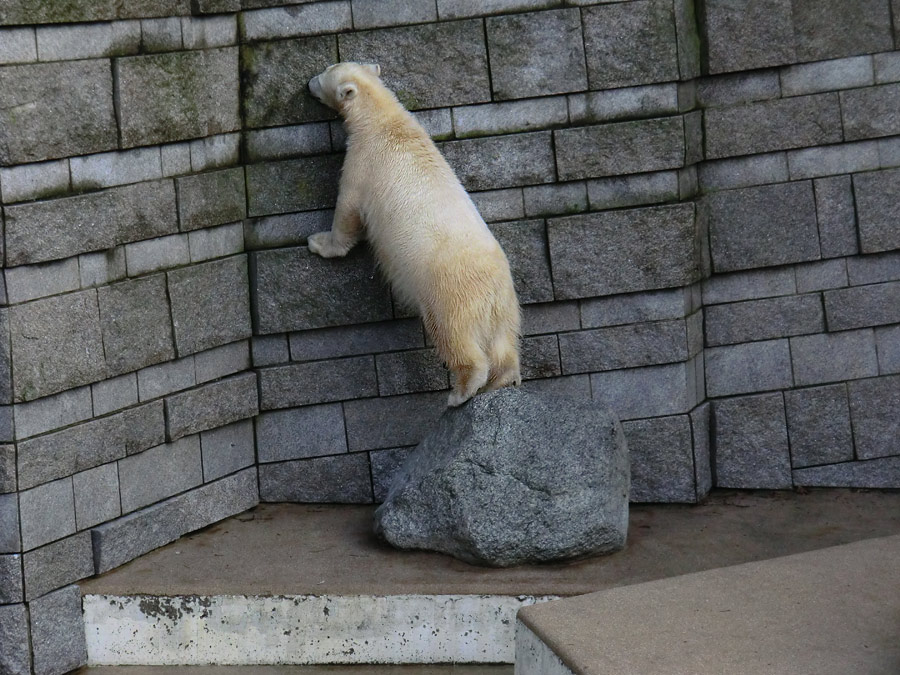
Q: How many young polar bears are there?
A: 1